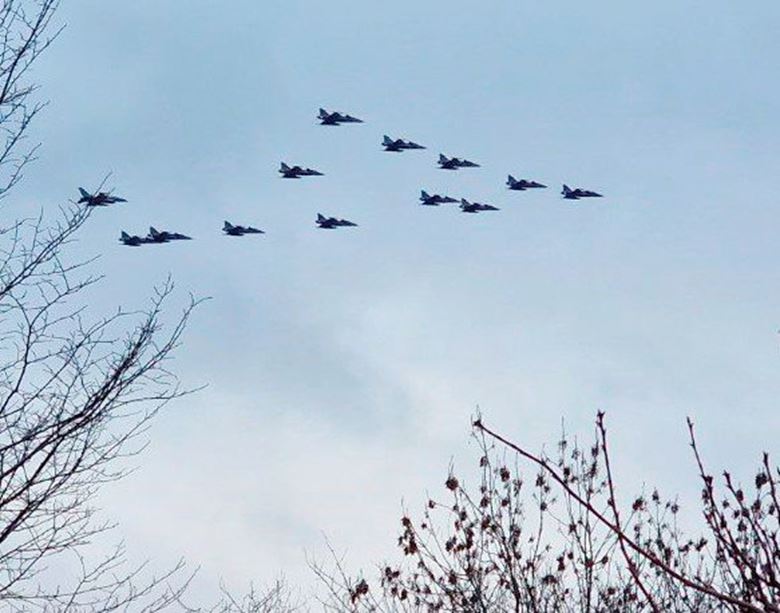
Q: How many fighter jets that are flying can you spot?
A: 13